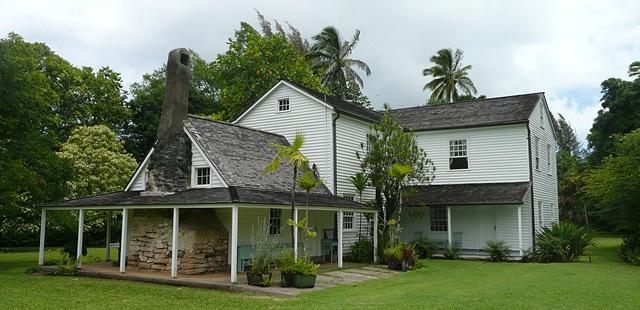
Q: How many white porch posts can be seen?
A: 11